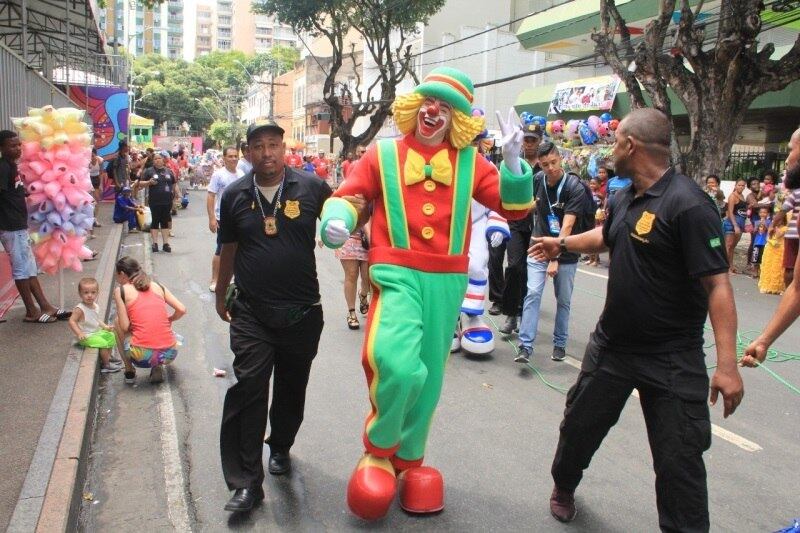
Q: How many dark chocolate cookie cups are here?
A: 0